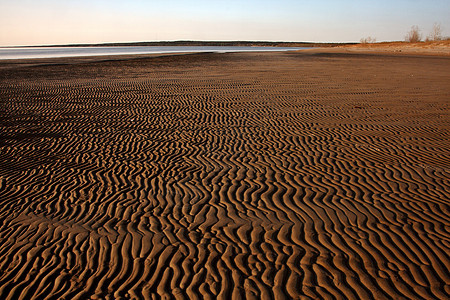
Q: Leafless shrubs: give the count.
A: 3